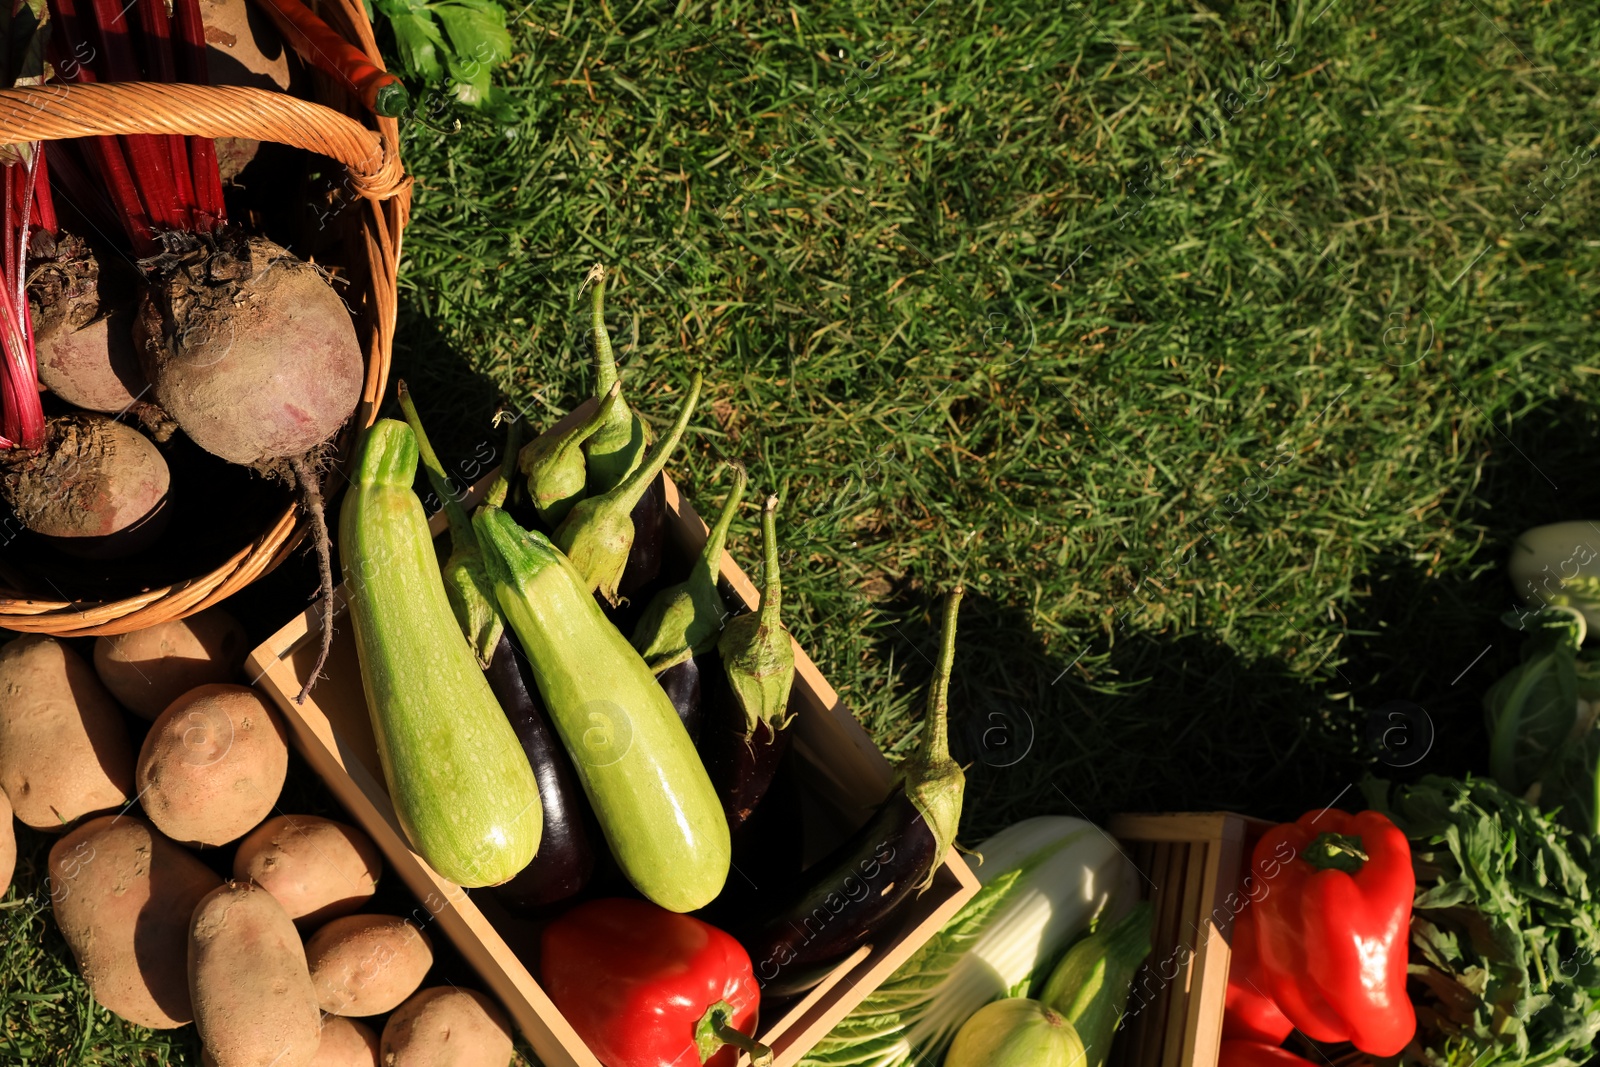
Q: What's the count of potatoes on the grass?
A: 10